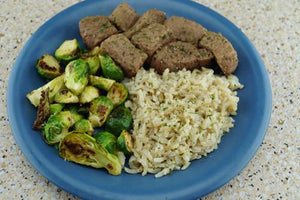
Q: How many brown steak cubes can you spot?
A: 8